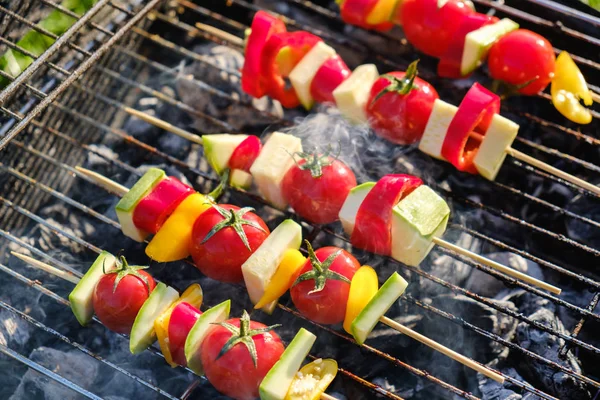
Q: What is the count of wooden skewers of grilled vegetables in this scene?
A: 5